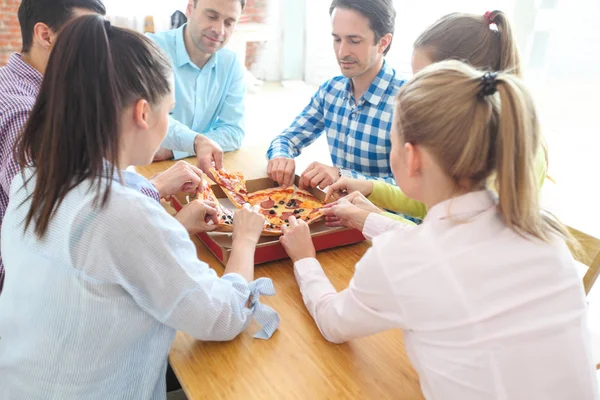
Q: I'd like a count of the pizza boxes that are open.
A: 1